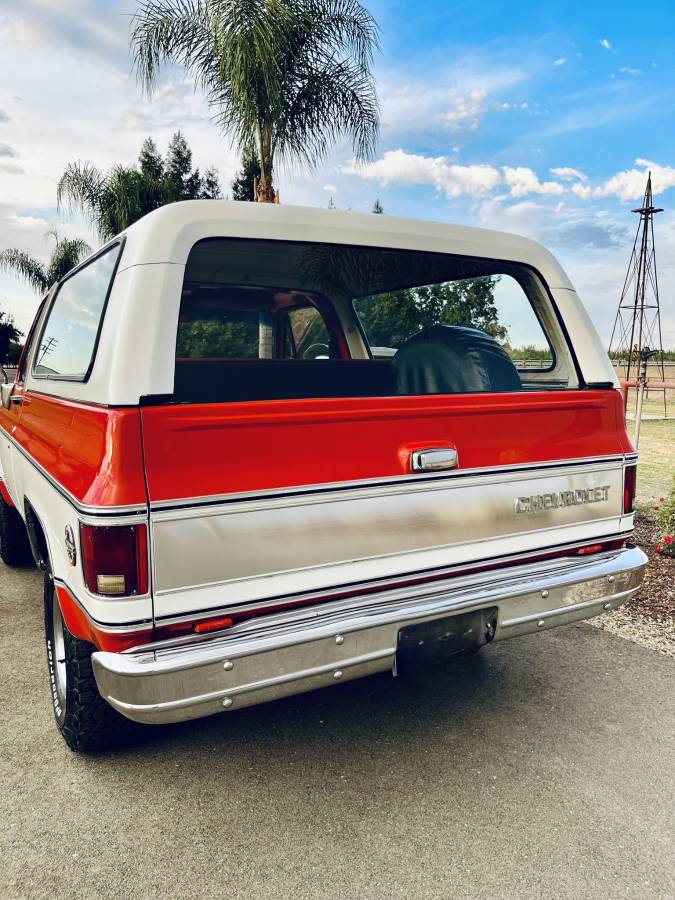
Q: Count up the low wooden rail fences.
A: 1